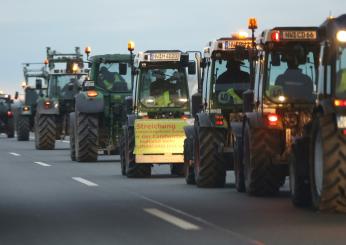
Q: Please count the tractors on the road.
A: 8